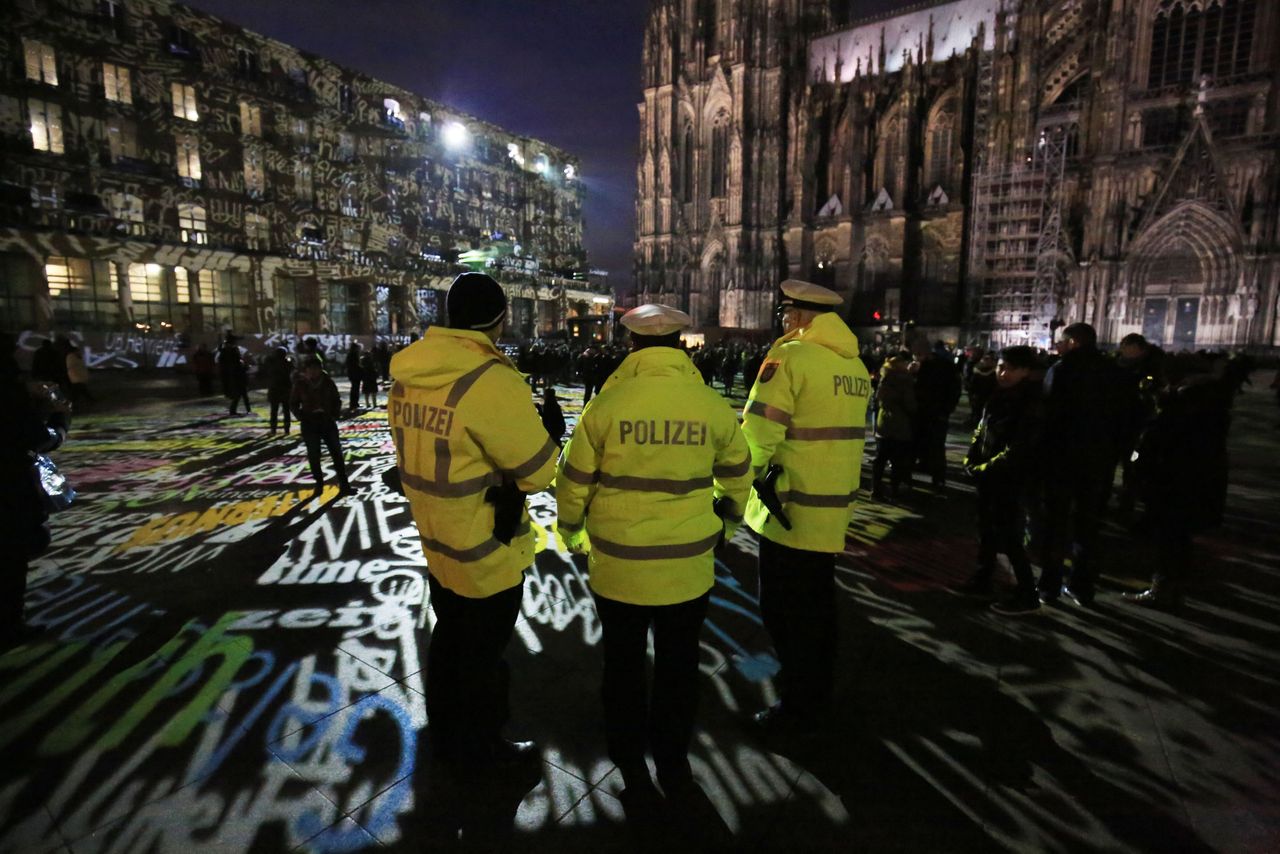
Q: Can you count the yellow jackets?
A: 3